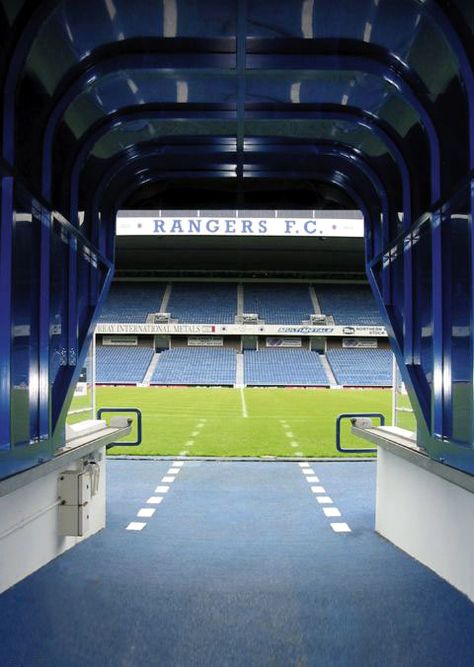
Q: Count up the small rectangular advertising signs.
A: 4